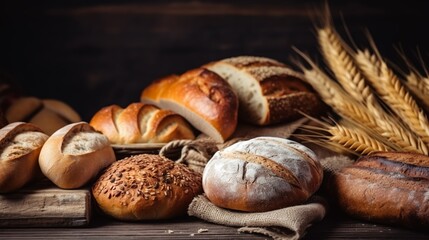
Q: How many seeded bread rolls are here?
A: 1